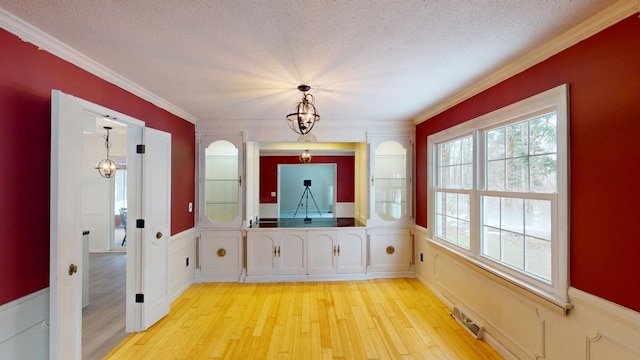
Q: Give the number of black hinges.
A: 3